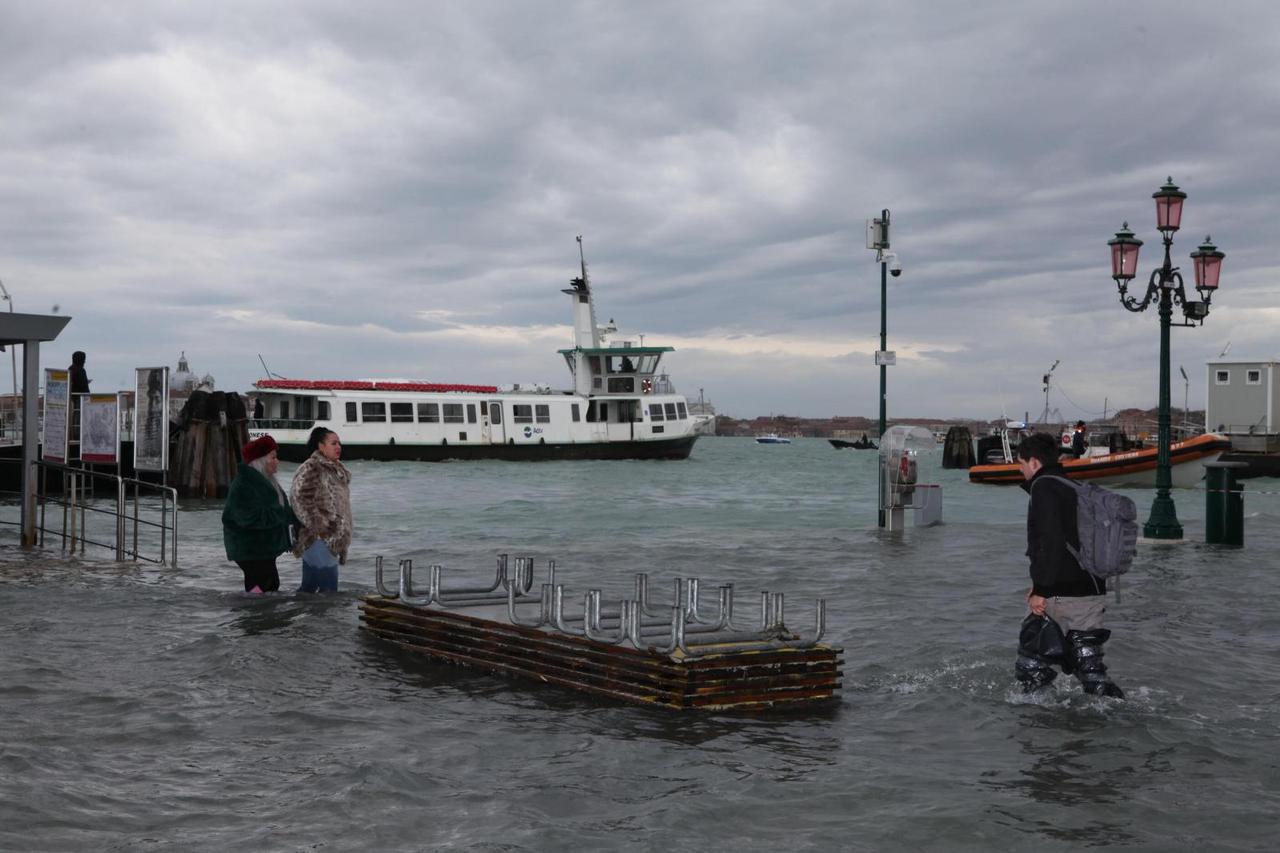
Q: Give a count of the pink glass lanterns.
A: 3